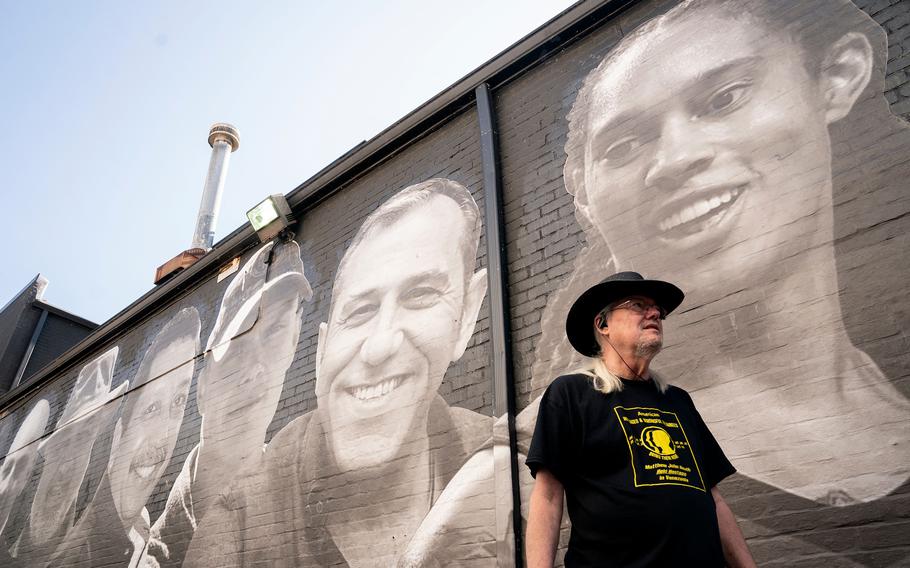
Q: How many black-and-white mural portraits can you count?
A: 6